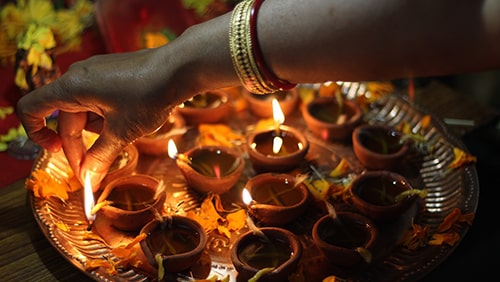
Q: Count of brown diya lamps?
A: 14